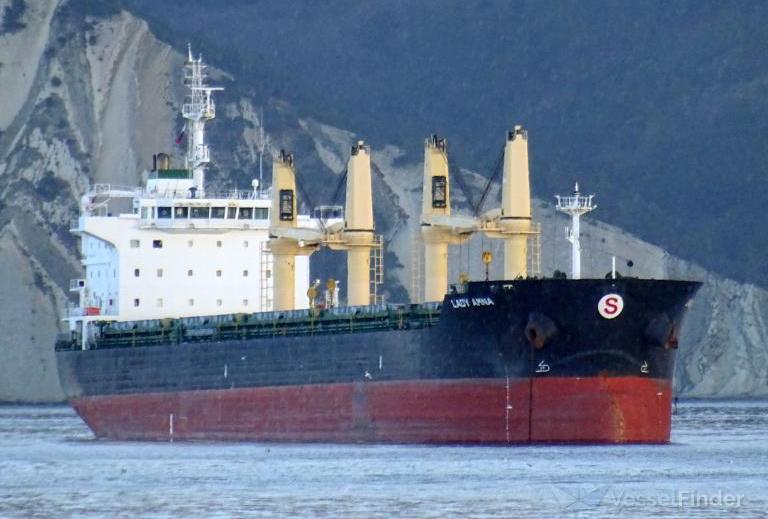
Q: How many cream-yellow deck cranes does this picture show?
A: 4